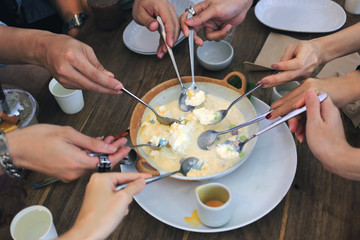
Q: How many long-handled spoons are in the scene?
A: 8